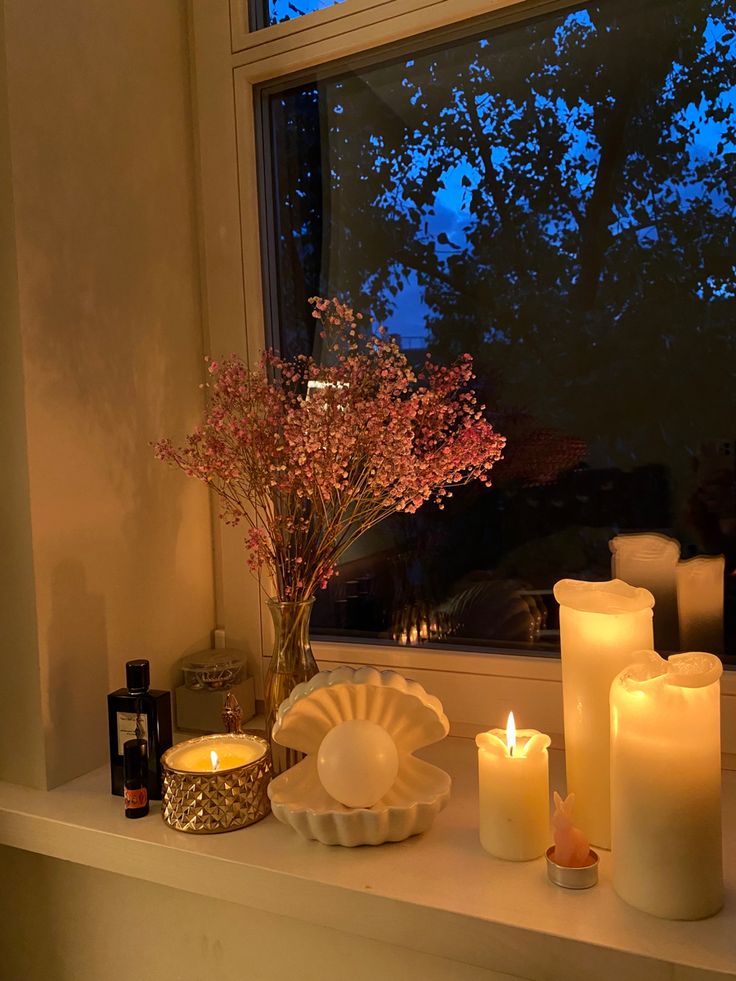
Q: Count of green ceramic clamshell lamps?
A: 0